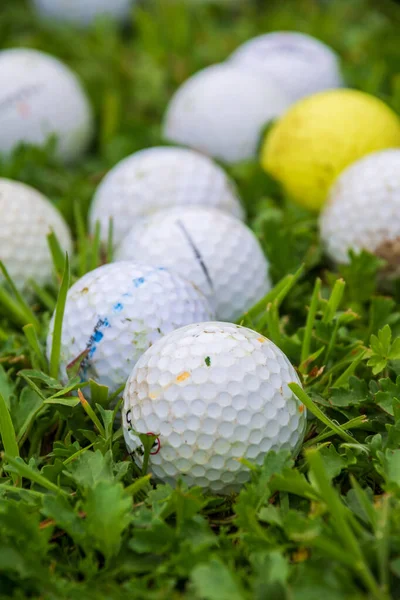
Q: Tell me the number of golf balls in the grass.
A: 11